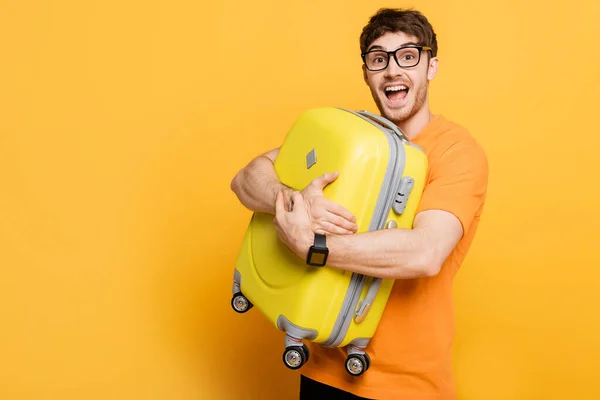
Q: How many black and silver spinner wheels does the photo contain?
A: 3